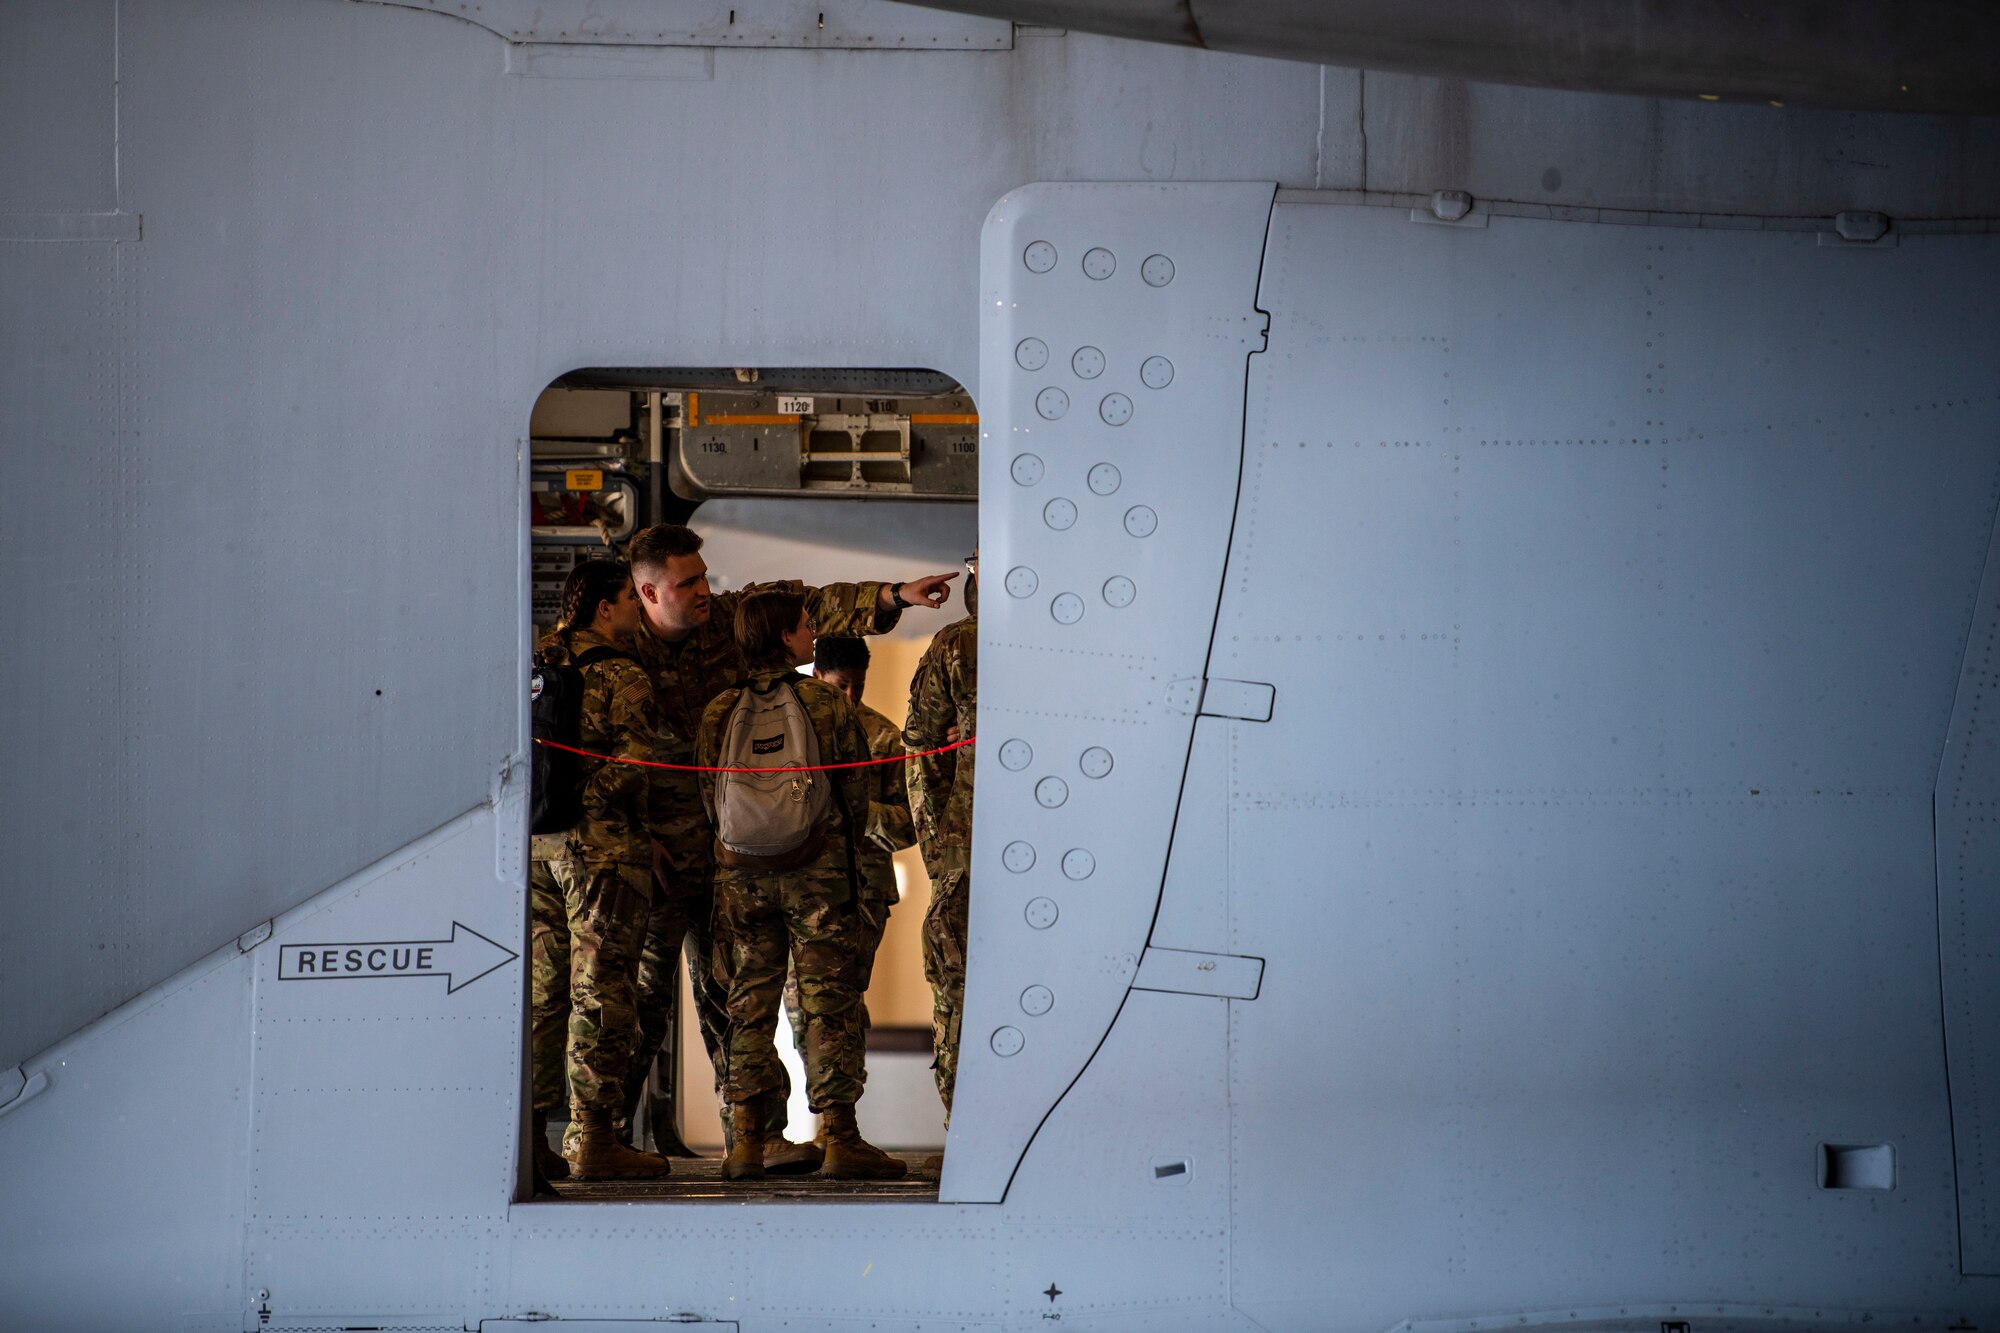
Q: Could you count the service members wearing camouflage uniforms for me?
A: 5